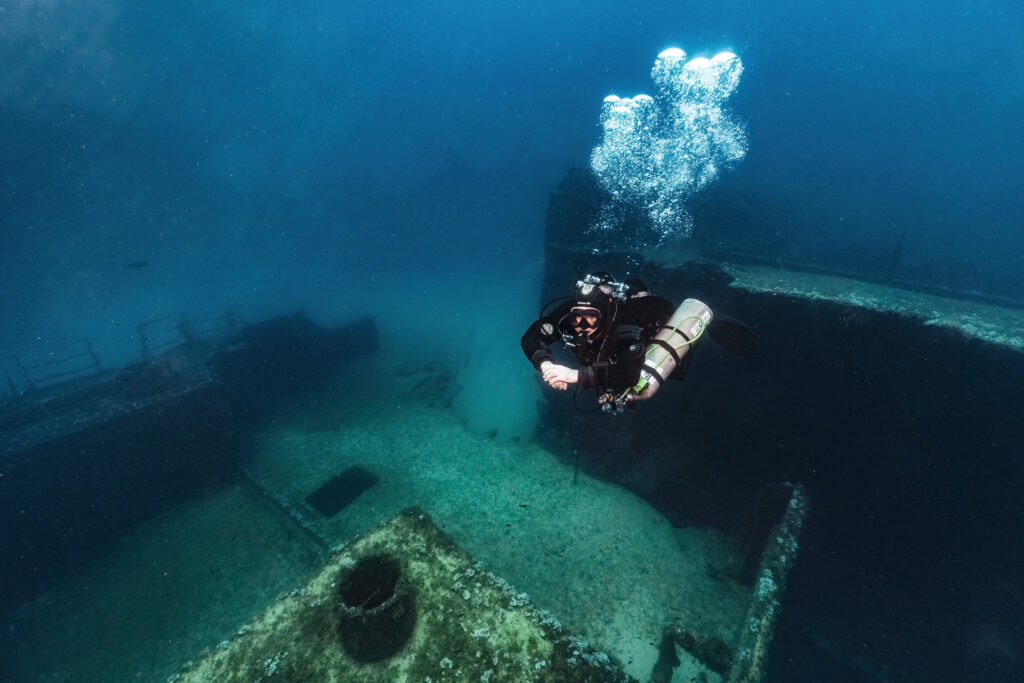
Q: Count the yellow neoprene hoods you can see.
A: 0